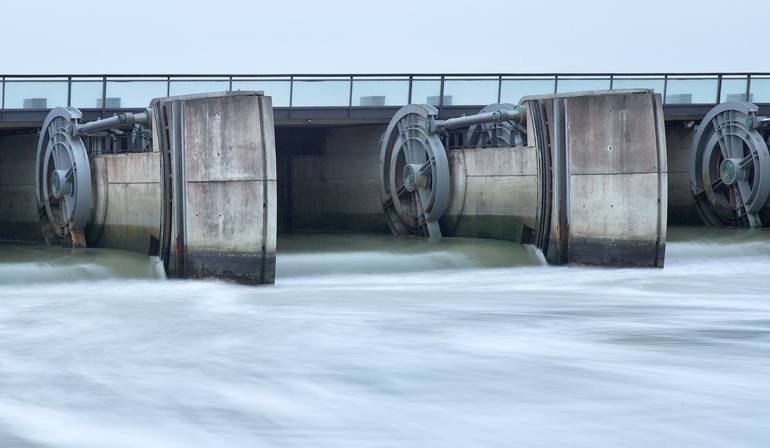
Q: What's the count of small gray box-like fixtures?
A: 6